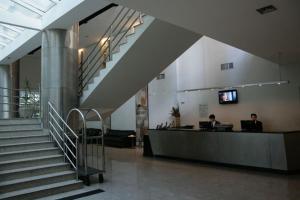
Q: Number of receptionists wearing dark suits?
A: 2